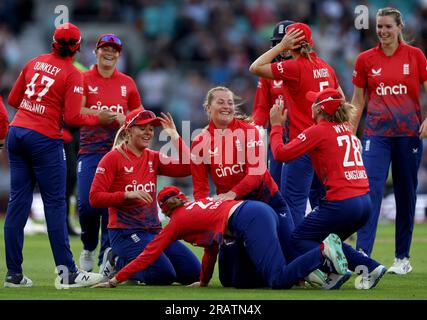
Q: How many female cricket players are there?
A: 9